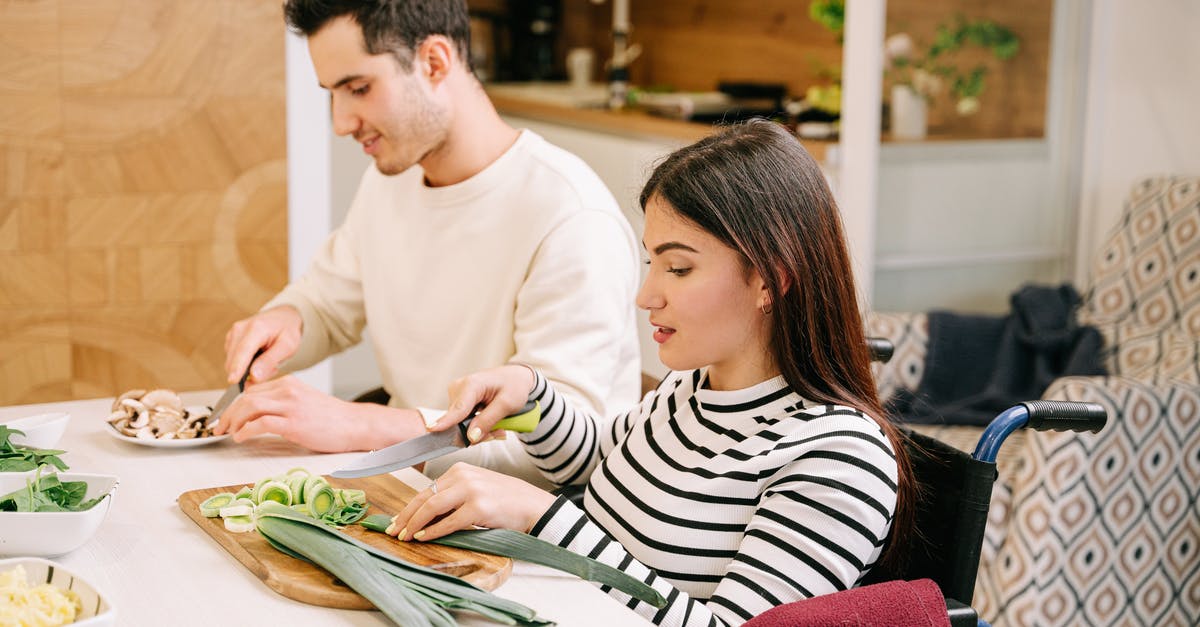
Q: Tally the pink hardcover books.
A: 0